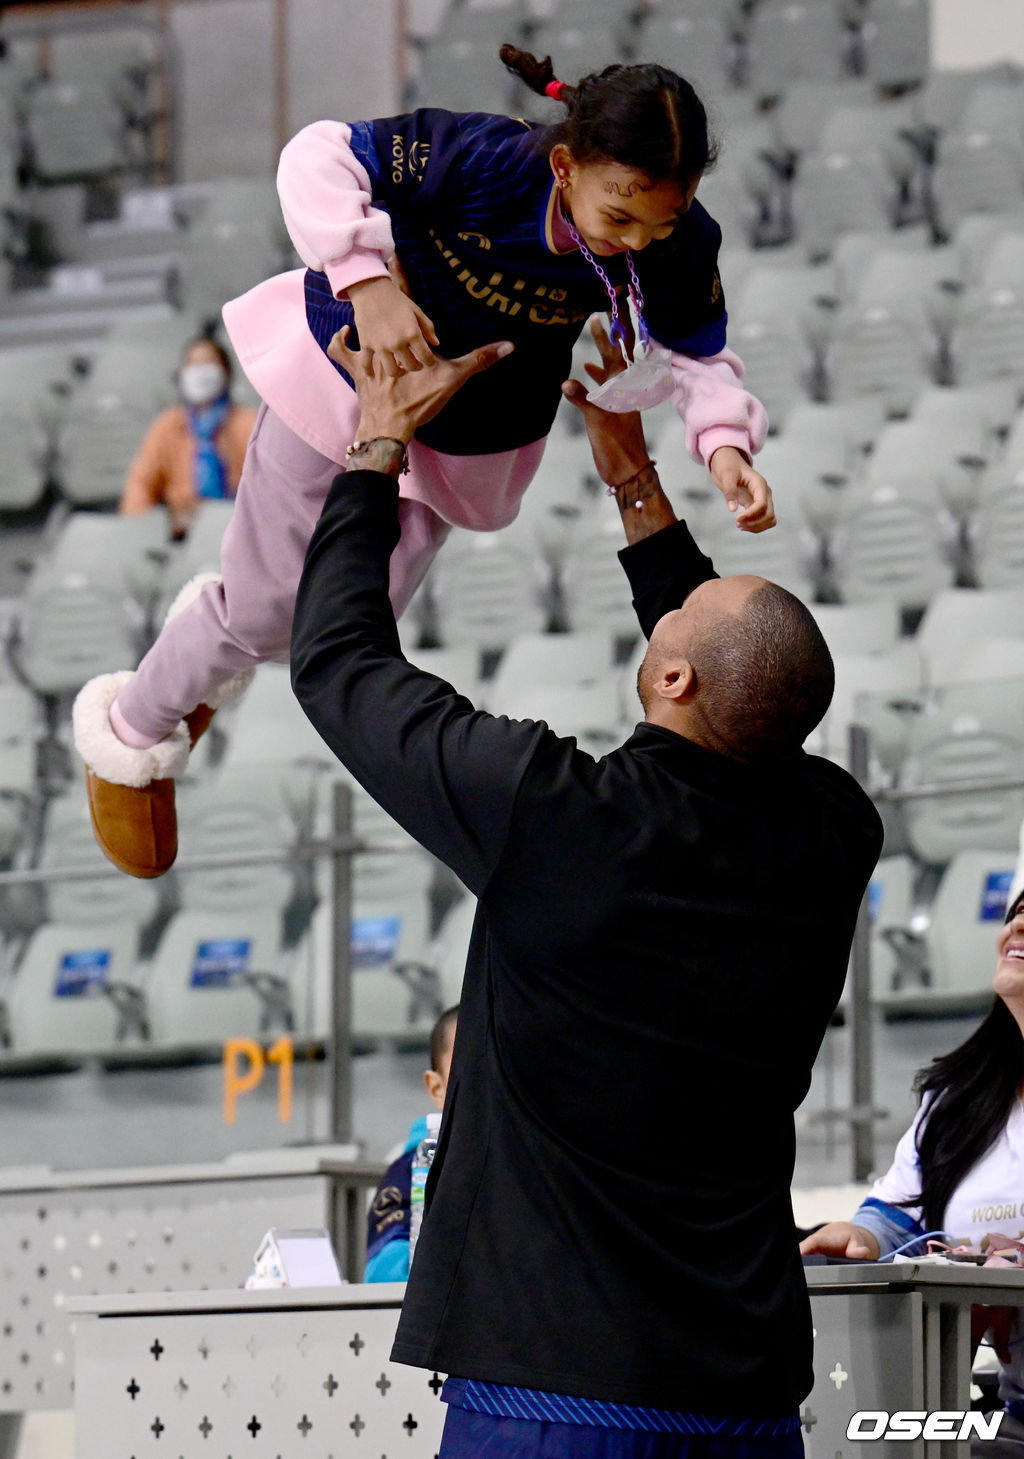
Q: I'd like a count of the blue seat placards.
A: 5